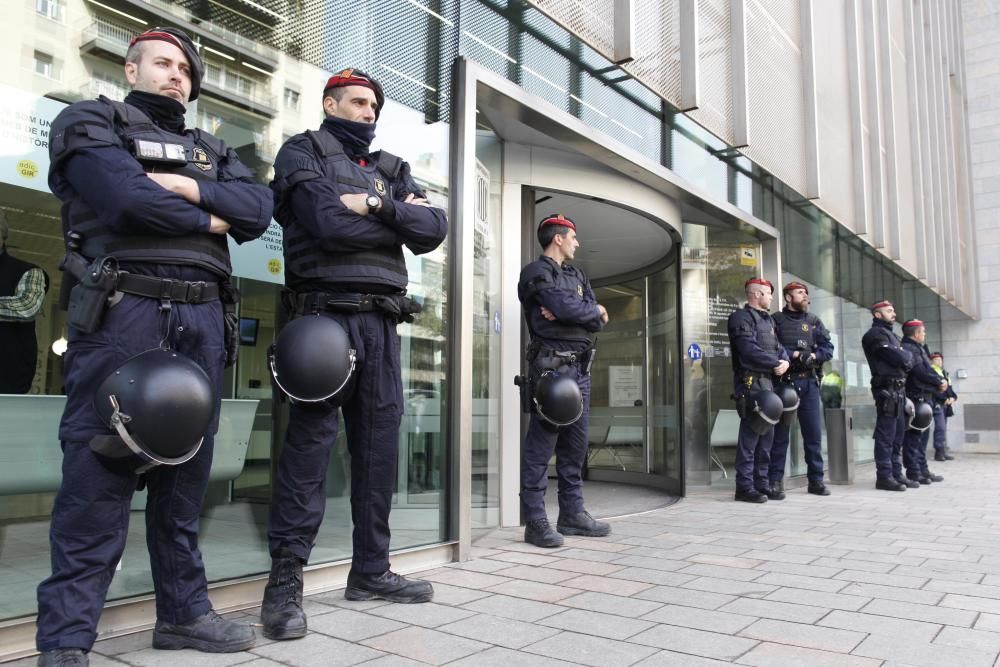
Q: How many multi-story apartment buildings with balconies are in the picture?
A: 1